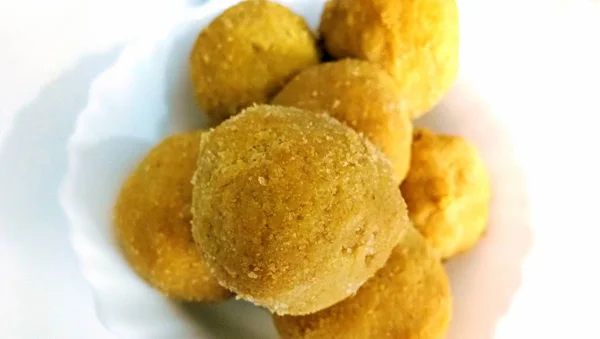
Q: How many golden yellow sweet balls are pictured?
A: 7